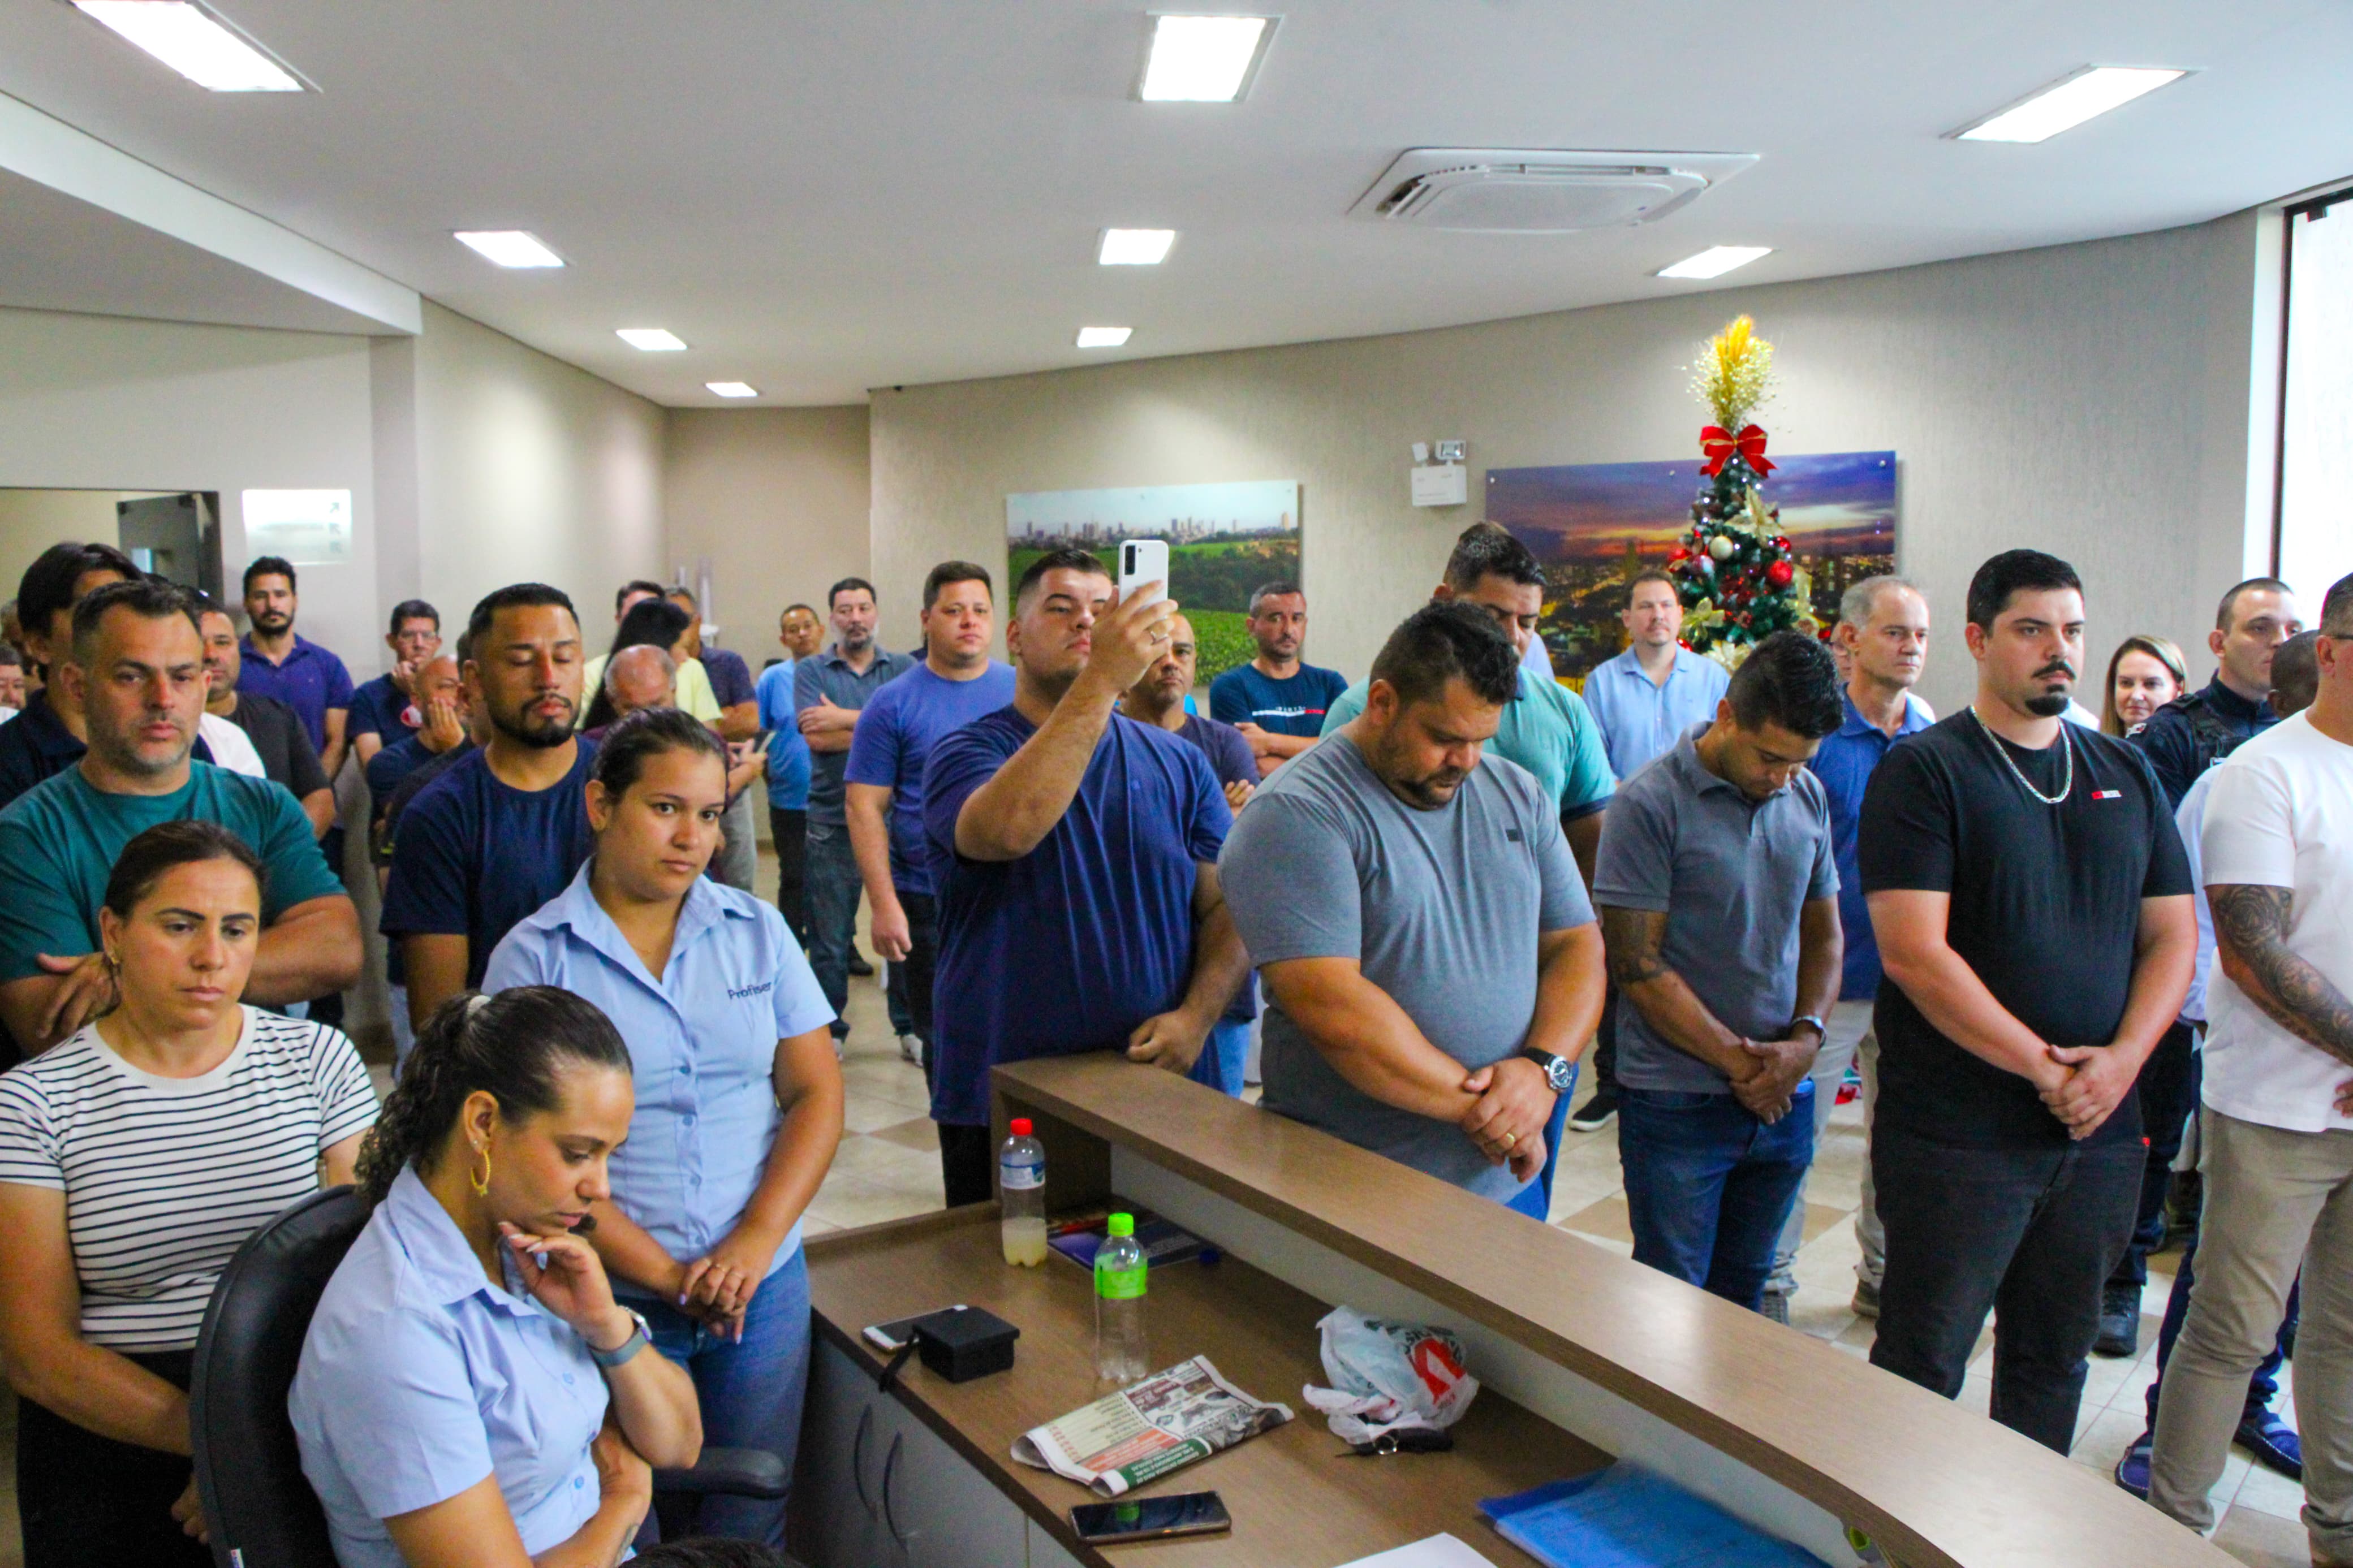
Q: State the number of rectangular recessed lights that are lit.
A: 9